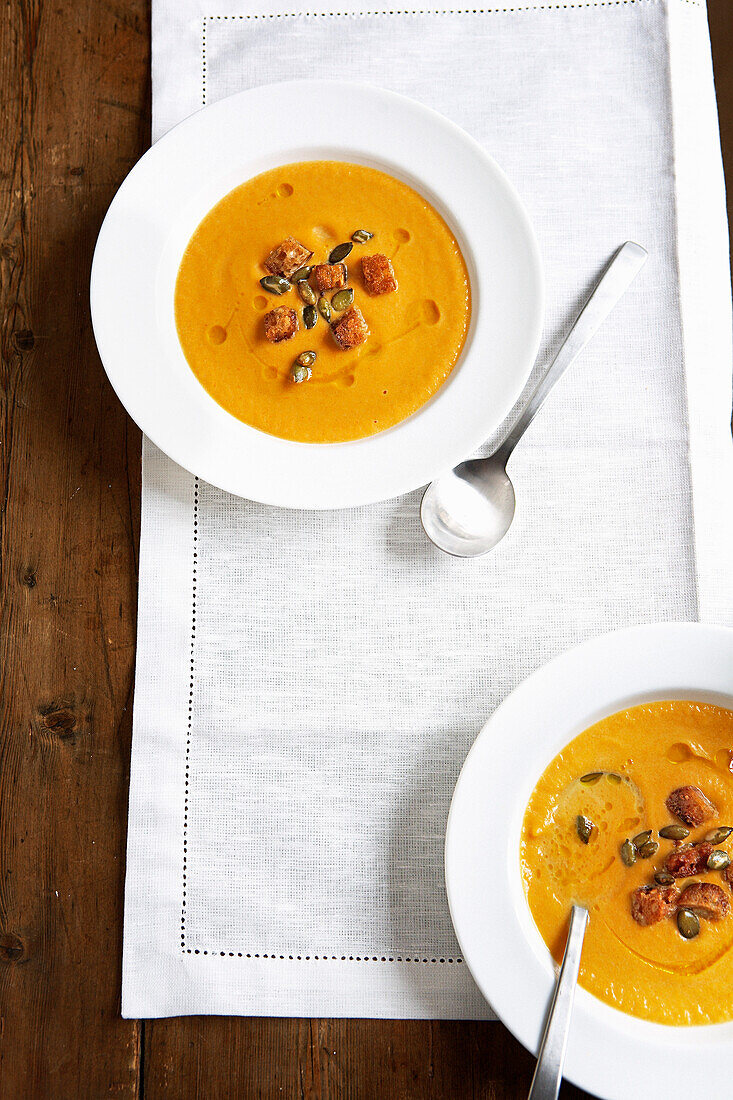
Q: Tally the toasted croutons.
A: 10